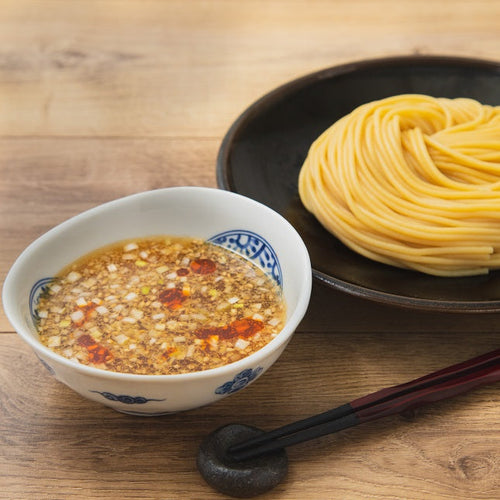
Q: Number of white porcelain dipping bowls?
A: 1